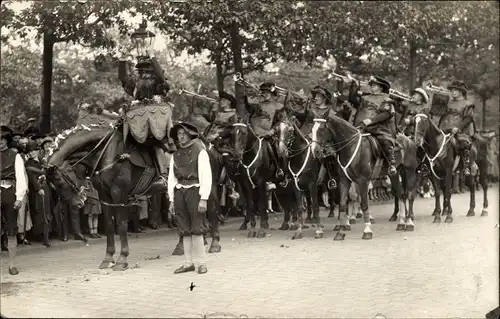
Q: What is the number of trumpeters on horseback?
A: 6